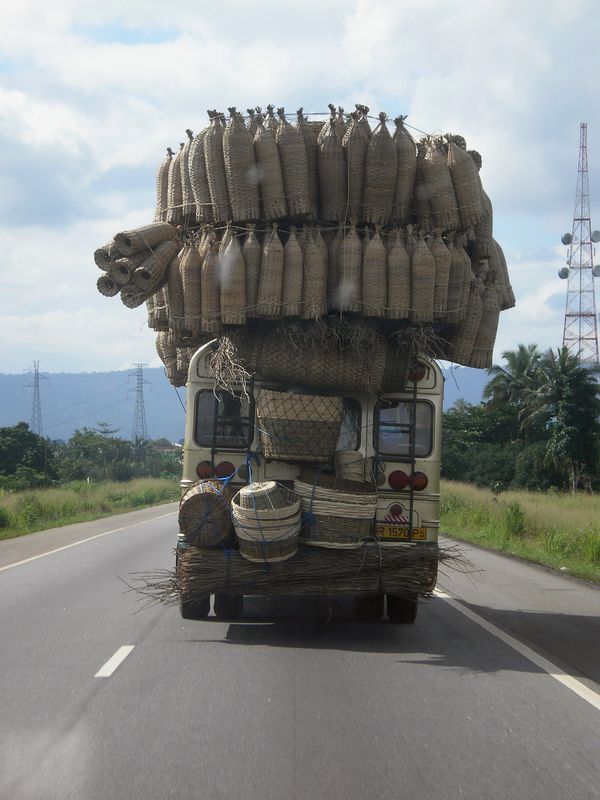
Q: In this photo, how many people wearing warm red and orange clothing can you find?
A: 0